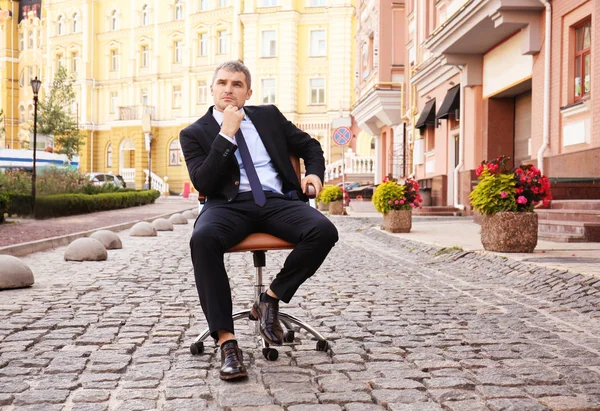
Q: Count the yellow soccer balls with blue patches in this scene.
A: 0